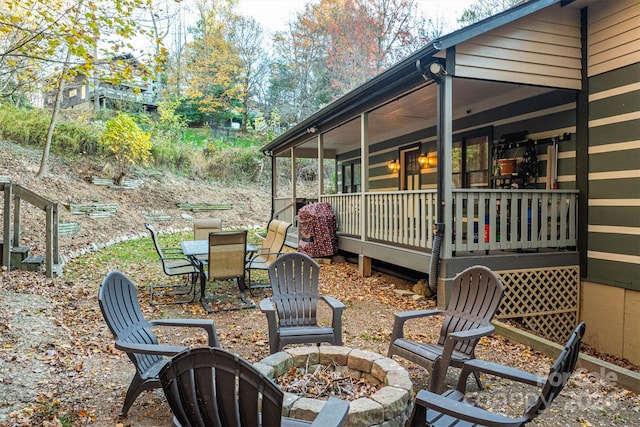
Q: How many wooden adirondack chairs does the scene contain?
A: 5